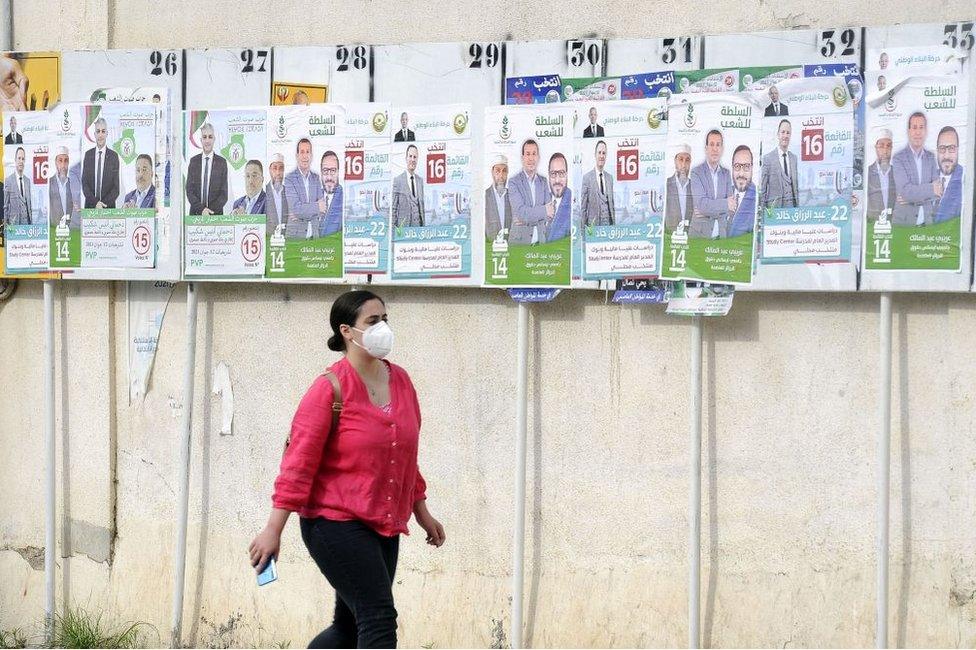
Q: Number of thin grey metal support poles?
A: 5